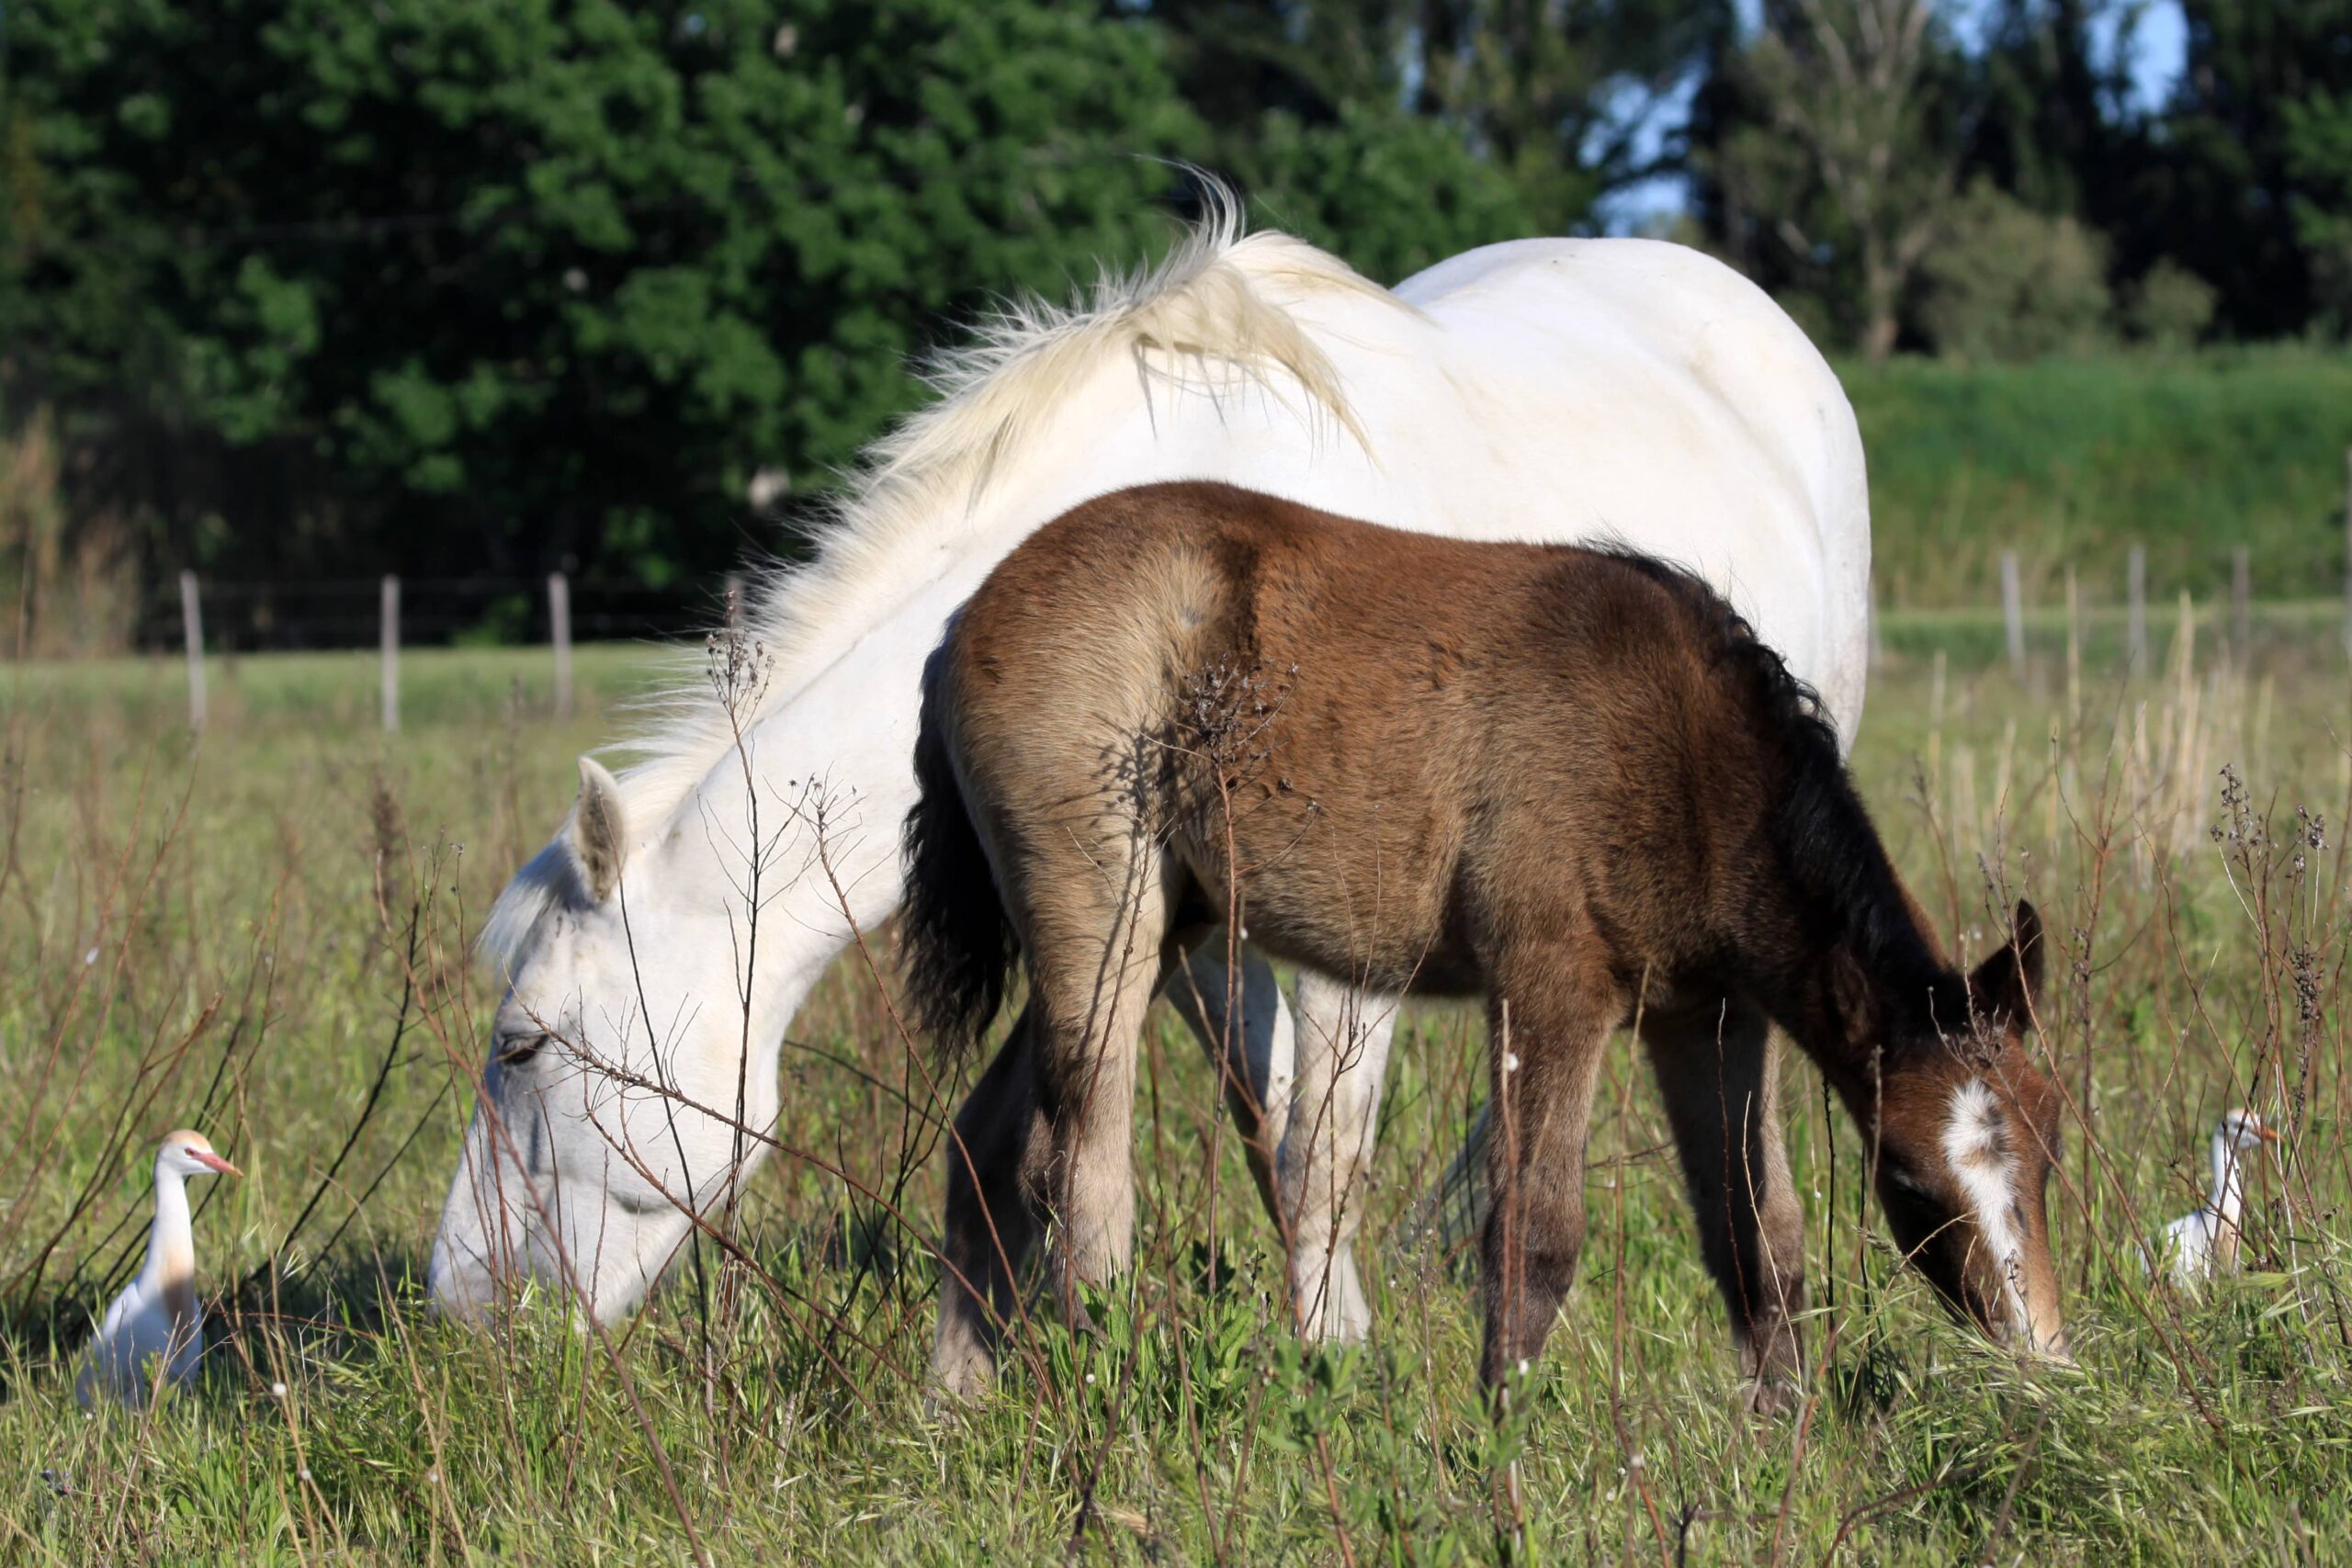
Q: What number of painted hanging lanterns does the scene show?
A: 0